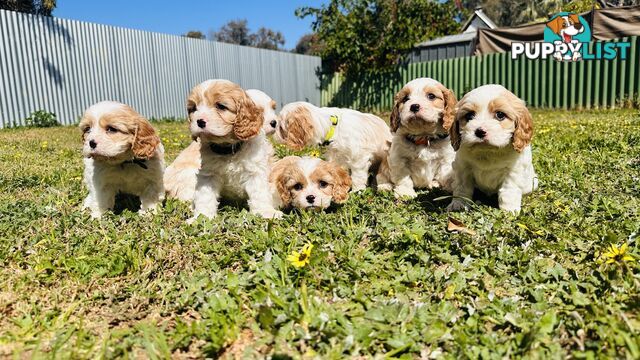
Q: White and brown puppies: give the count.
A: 7